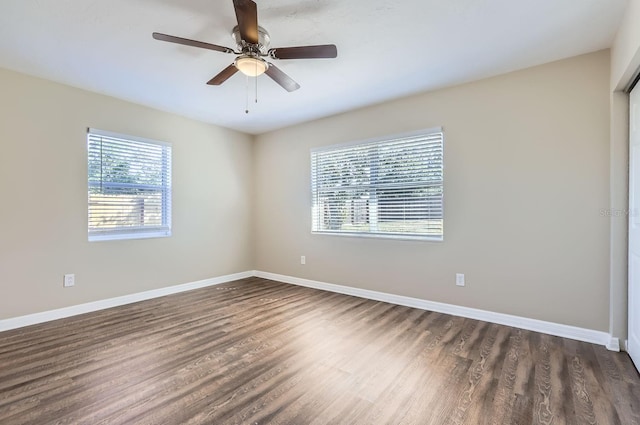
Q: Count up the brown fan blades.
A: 5